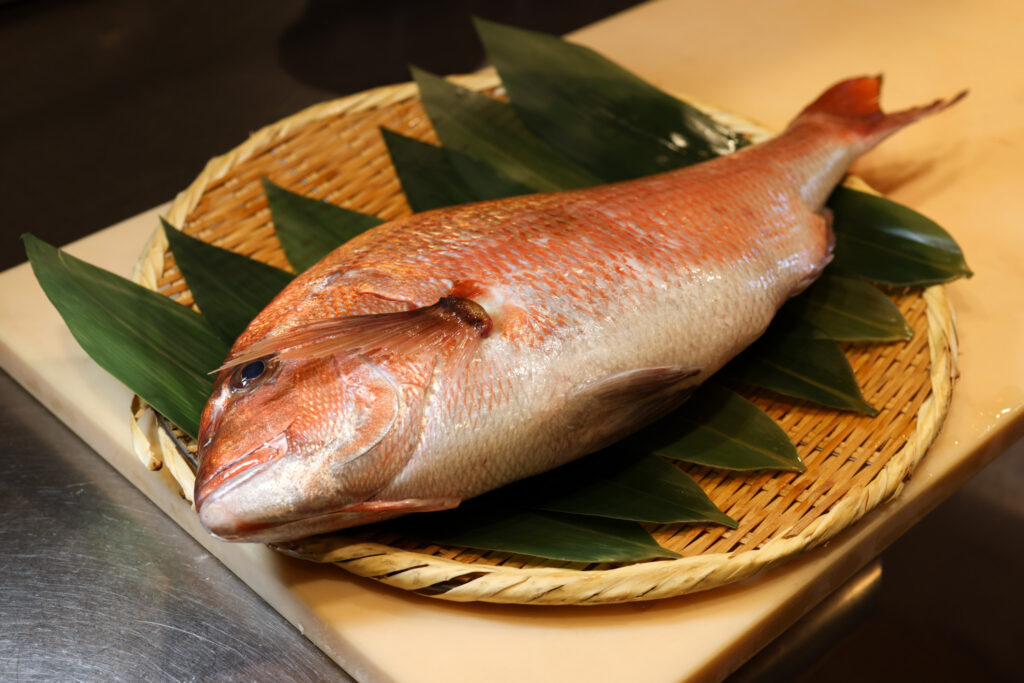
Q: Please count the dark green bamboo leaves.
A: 12